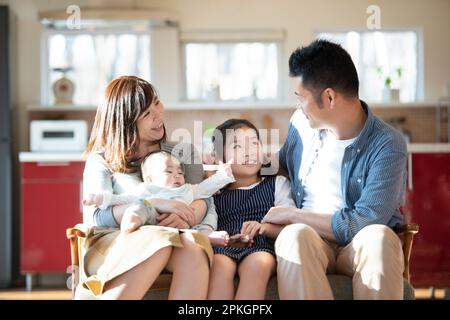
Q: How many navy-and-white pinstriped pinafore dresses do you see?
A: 1